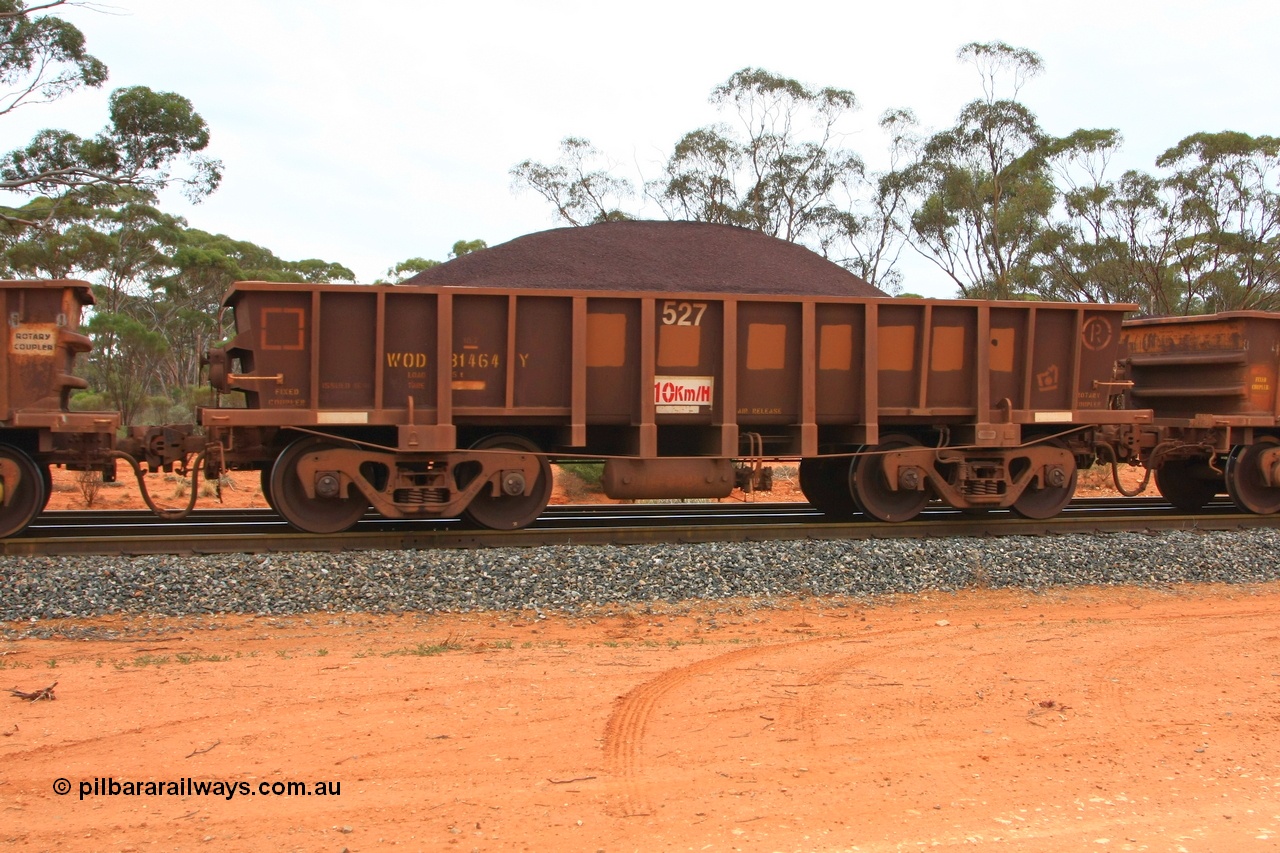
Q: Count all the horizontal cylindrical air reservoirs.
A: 1